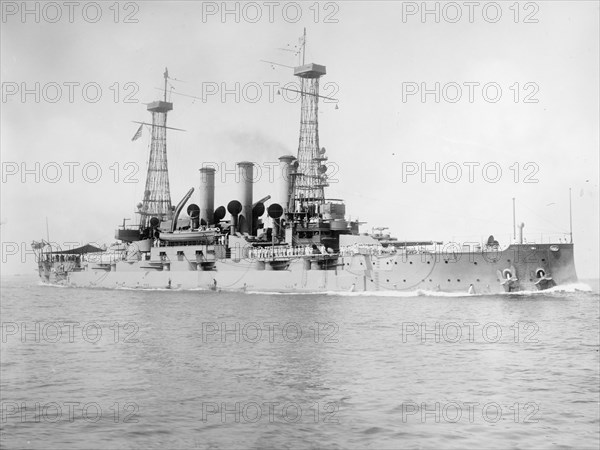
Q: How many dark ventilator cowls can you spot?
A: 6